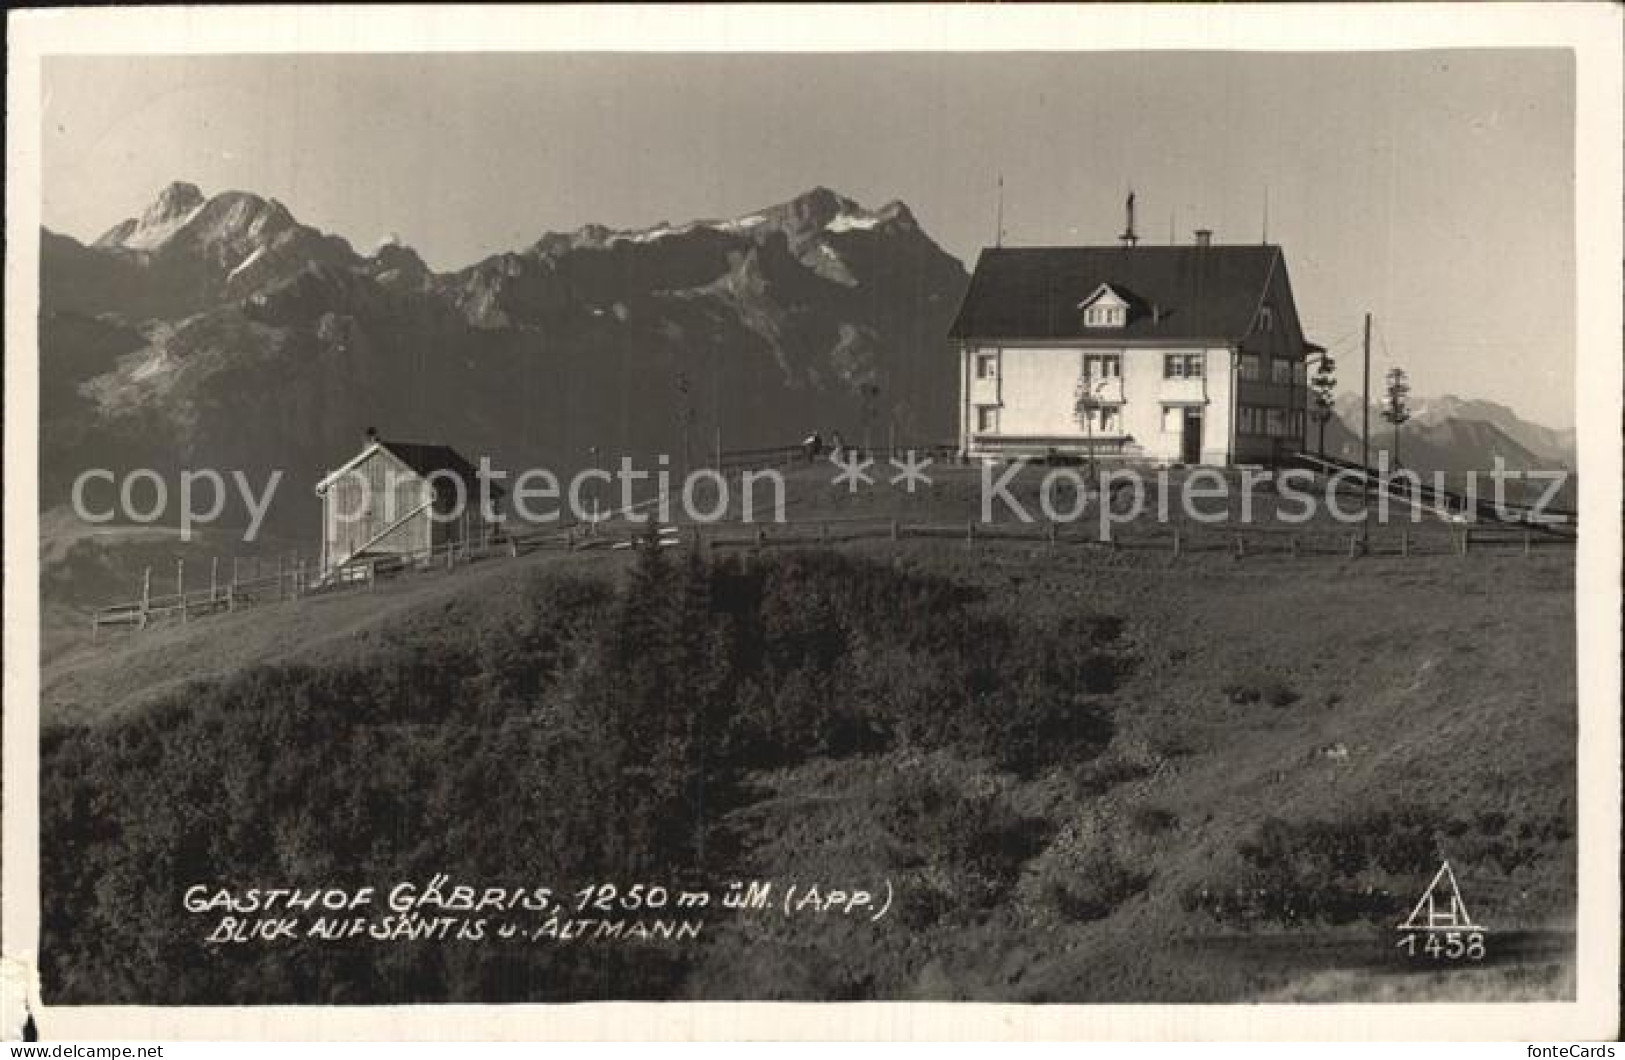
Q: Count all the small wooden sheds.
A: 1